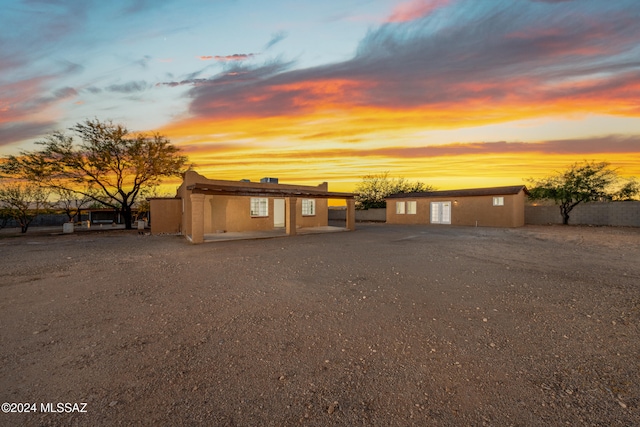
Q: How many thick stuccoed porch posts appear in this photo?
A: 3